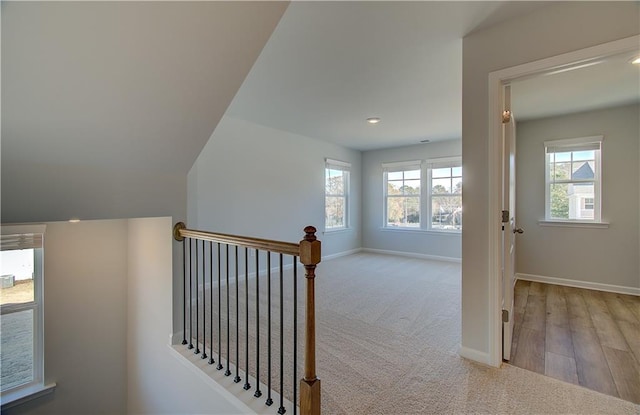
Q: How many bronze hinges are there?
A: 3